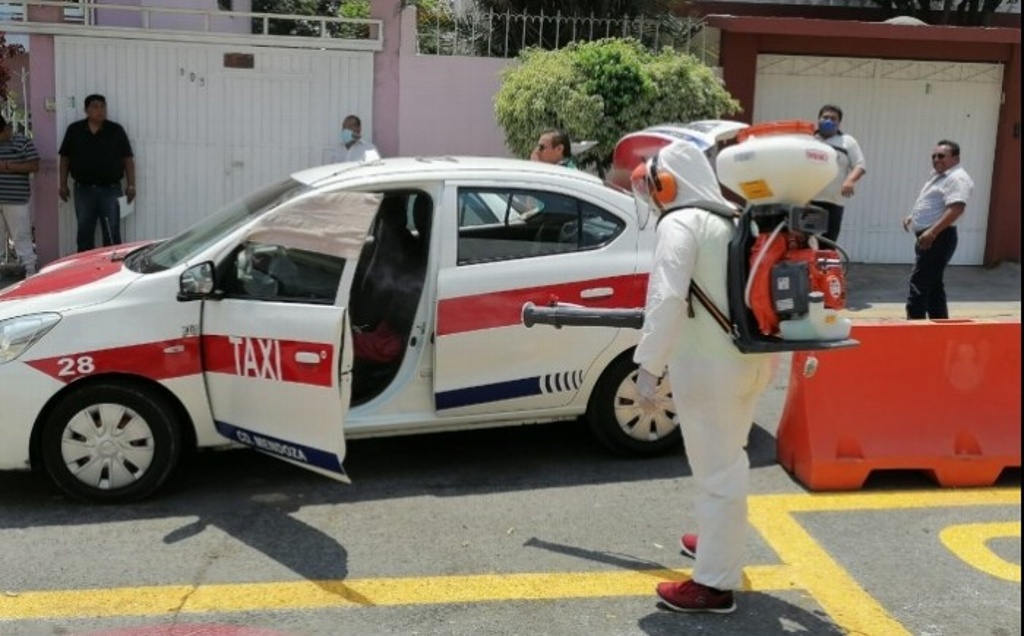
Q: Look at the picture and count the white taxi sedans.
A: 1